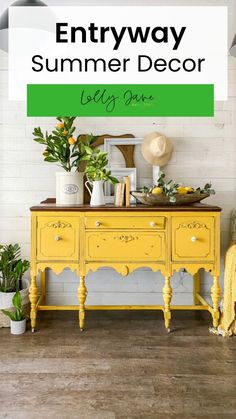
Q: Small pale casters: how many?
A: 3